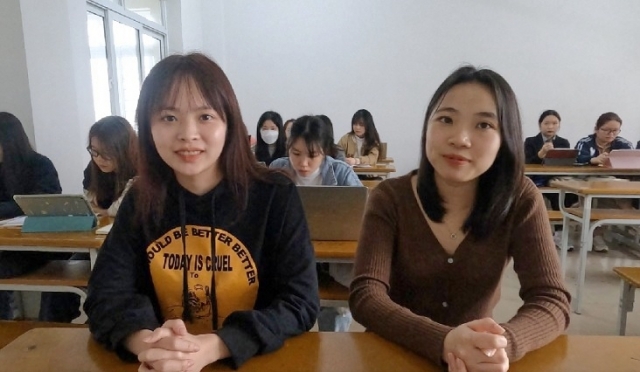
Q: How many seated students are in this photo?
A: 11